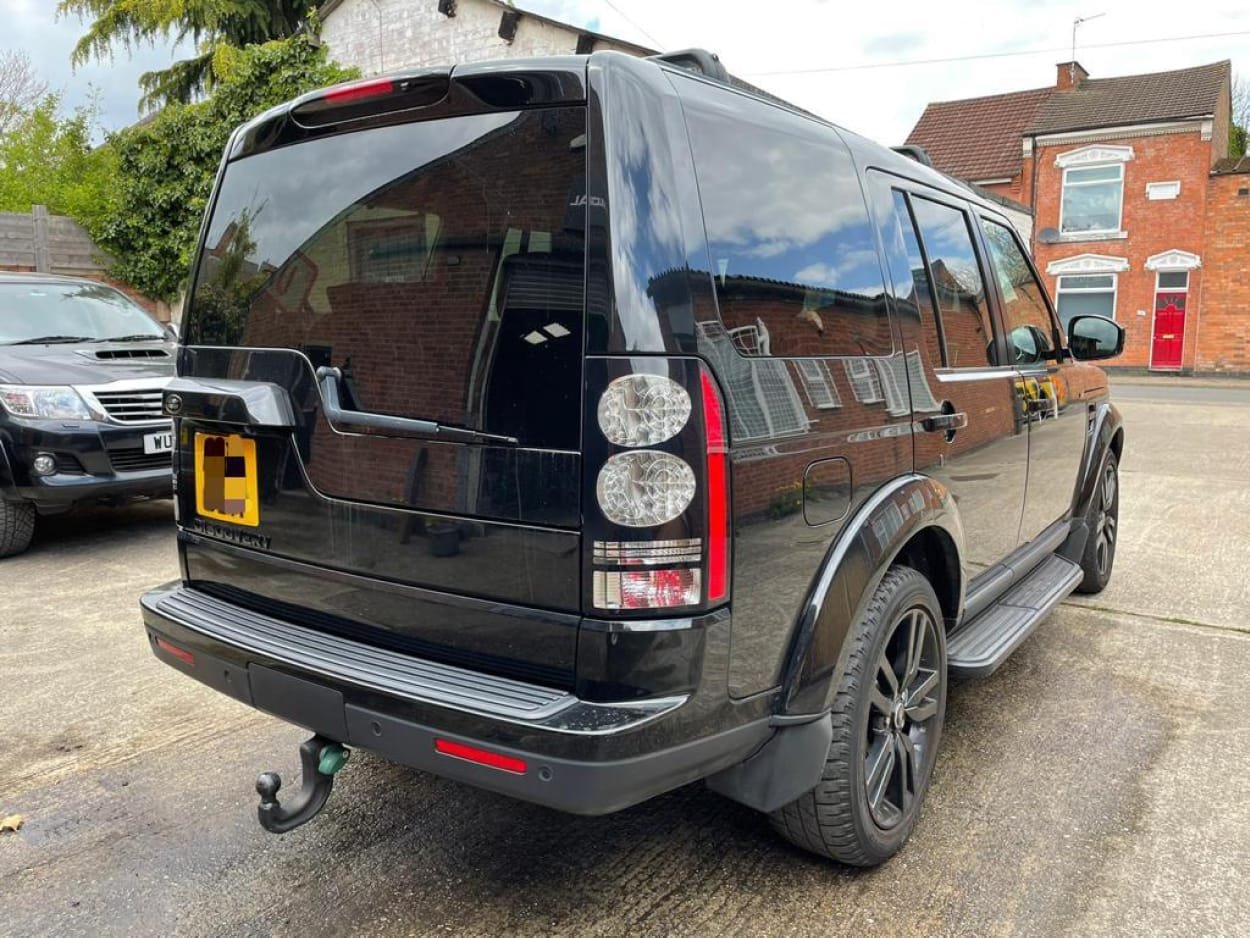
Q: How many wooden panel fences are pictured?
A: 1